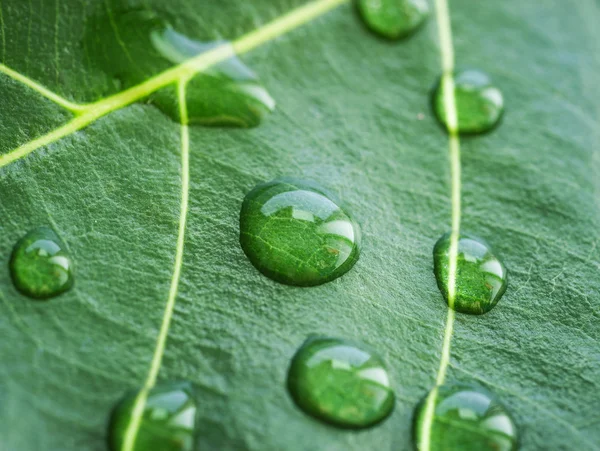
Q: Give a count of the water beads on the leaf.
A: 9